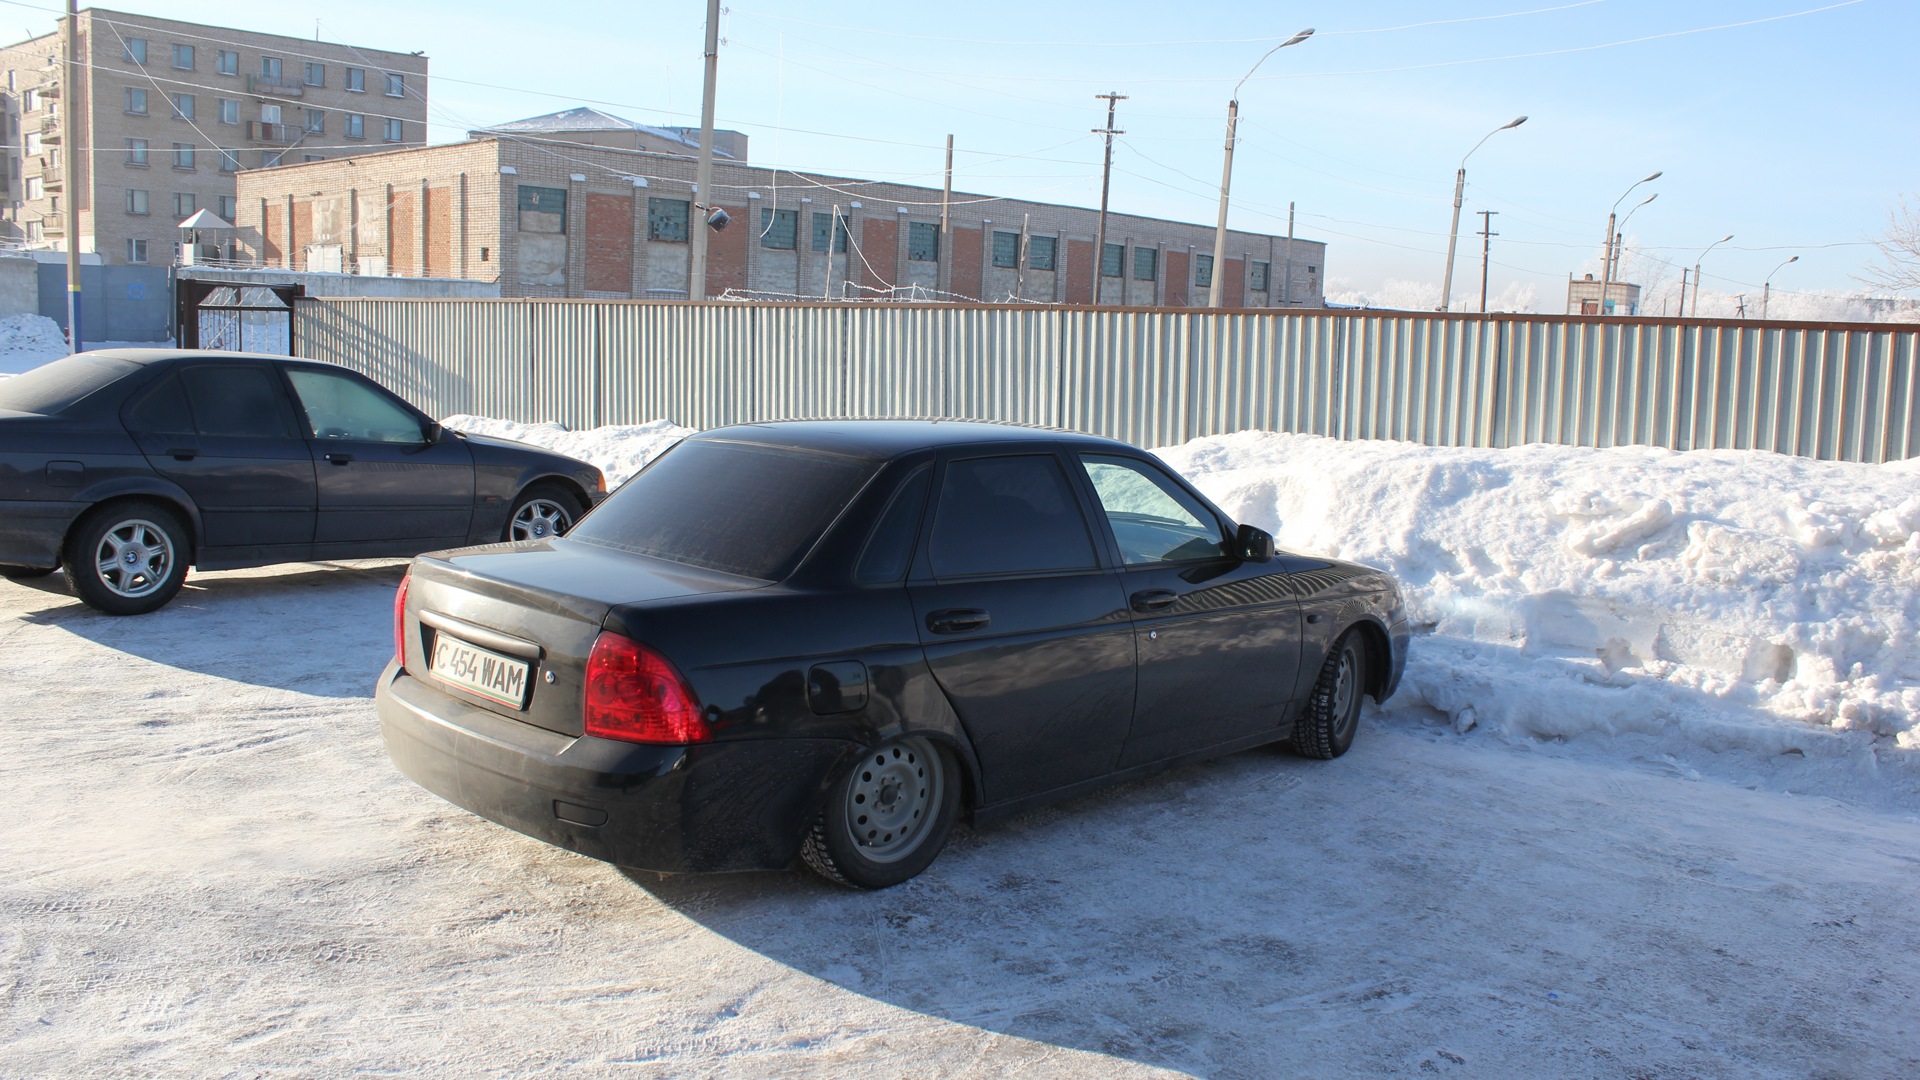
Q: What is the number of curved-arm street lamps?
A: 6